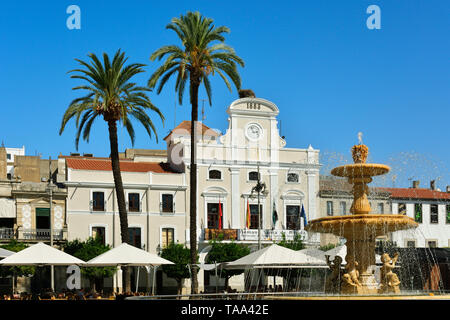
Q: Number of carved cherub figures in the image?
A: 3